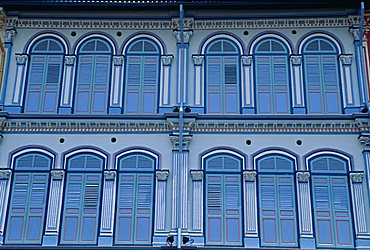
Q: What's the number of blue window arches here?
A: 12